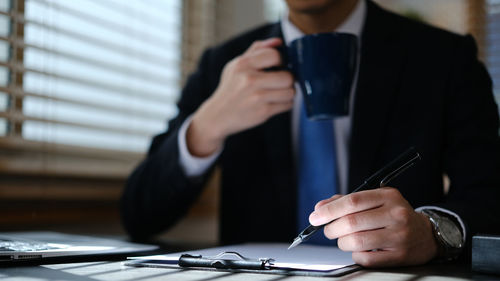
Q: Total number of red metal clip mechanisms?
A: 0